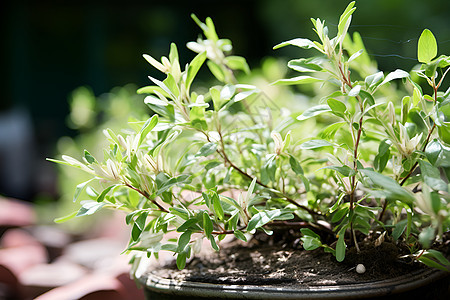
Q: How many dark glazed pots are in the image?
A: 1